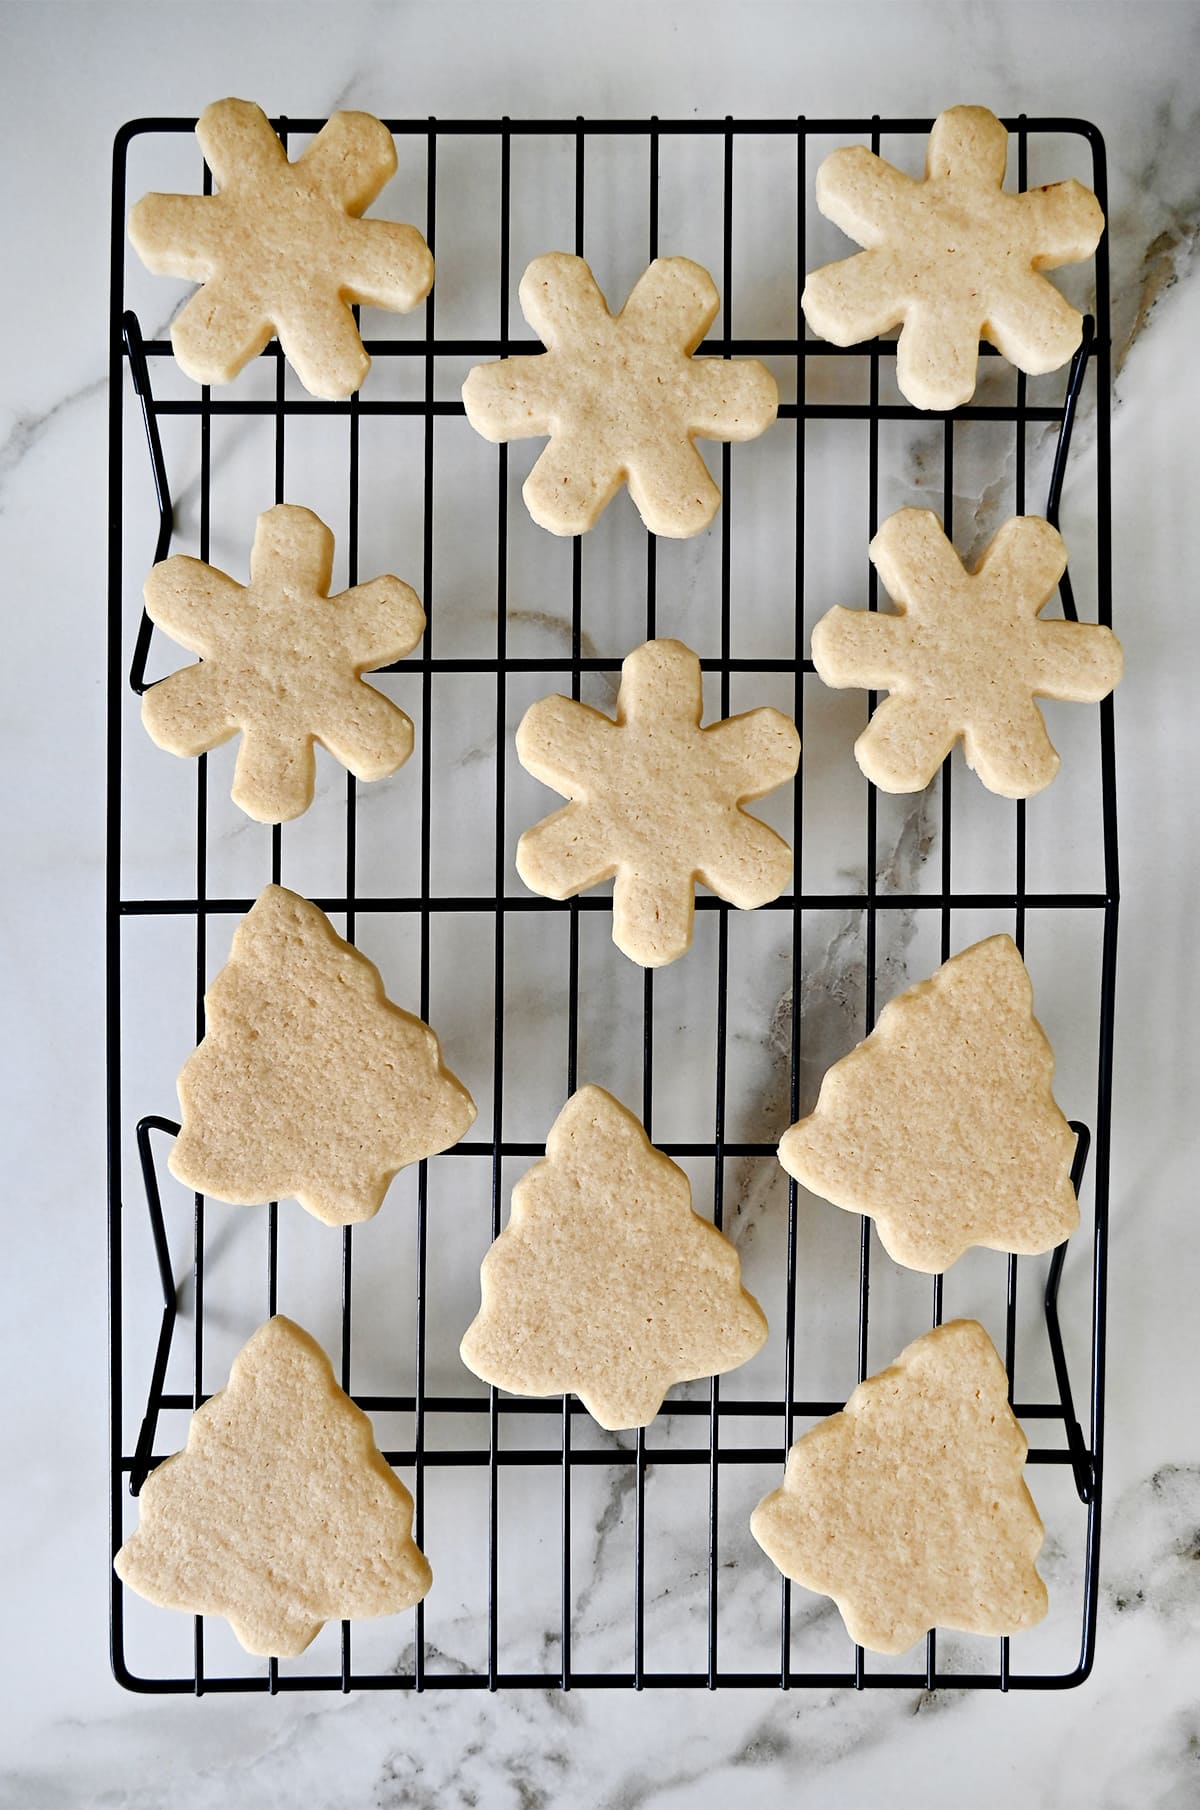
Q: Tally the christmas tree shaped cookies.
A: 5